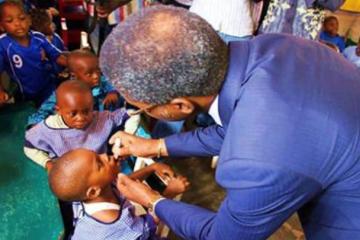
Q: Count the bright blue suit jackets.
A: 1